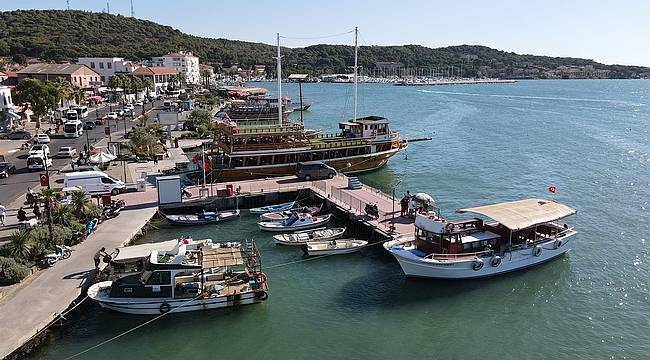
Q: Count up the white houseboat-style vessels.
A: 2